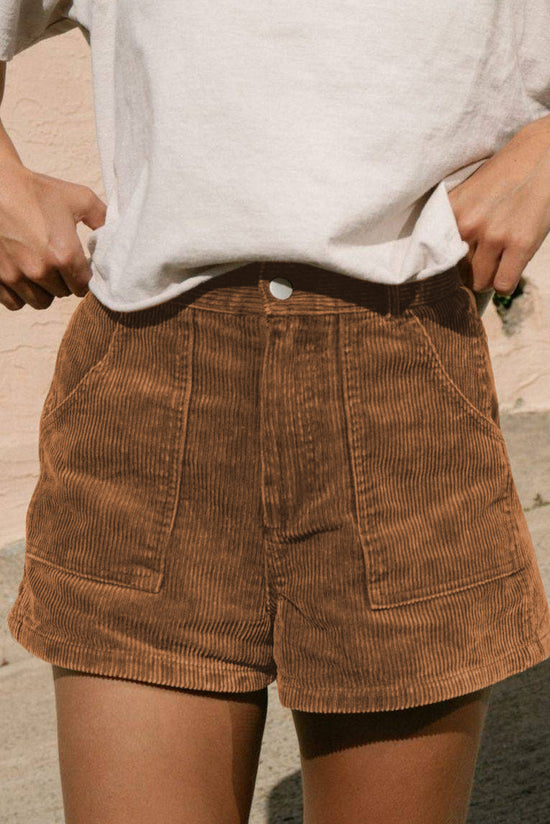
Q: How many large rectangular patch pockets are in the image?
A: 2